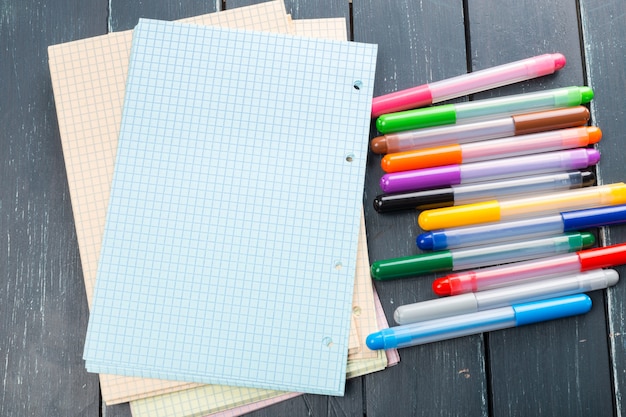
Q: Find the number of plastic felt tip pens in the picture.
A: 12